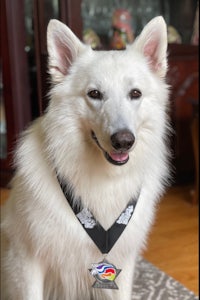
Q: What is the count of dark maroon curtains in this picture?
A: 0